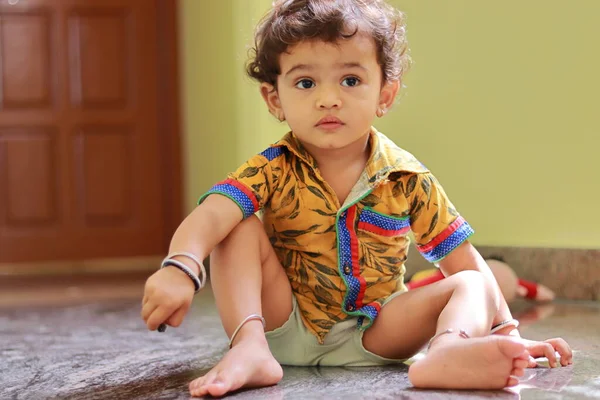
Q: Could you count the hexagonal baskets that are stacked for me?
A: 0